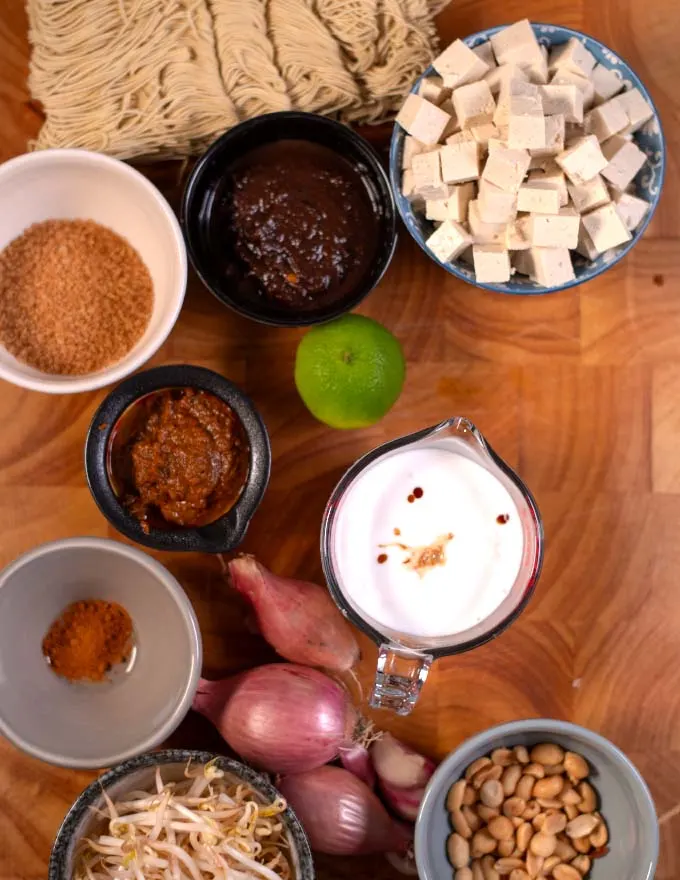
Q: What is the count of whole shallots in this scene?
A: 3